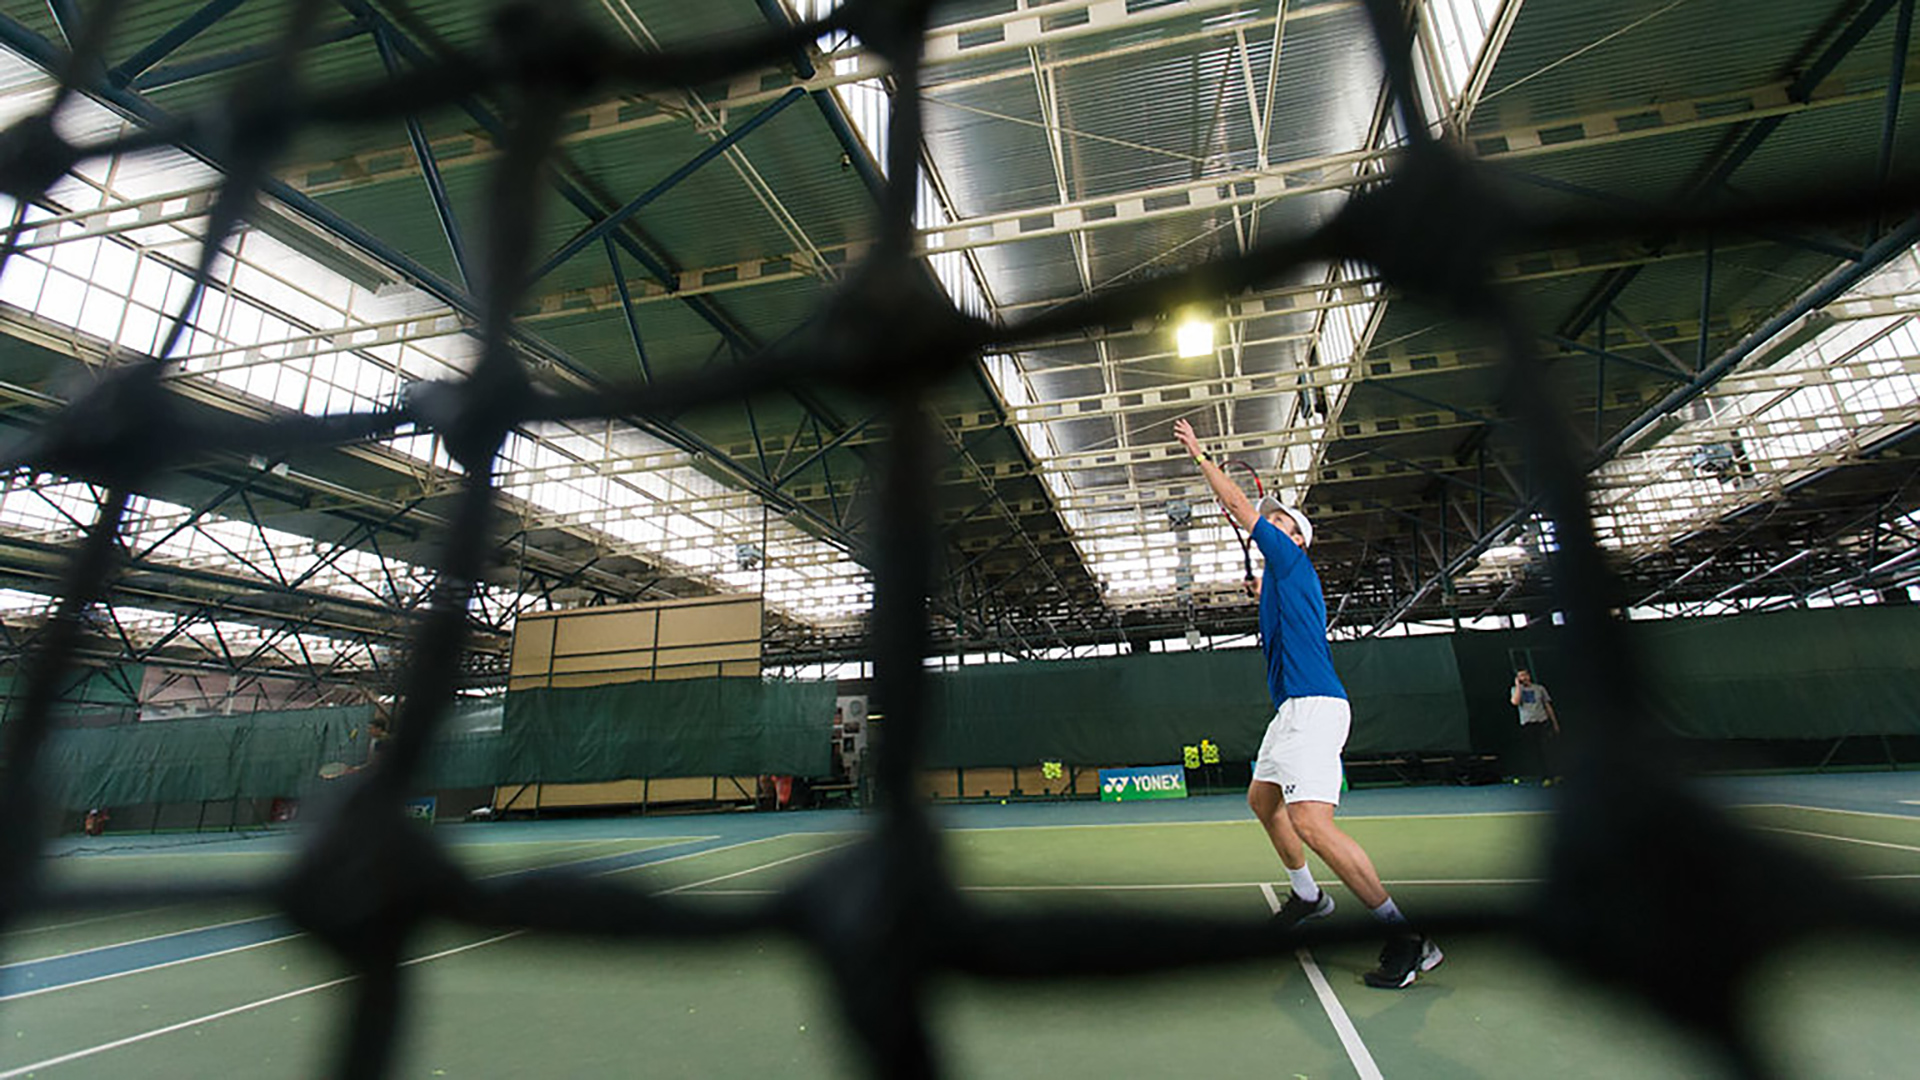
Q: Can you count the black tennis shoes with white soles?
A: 2